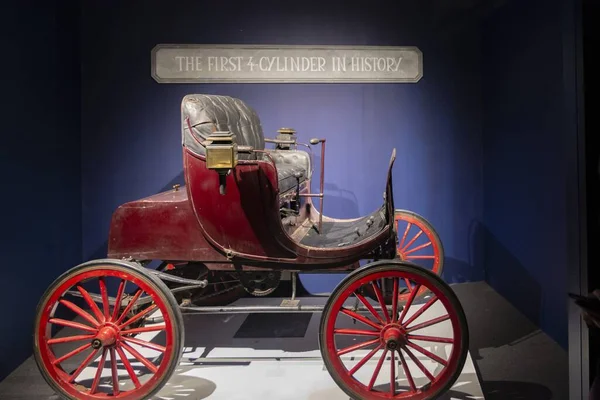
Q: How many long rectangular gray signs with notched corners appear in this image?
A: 1